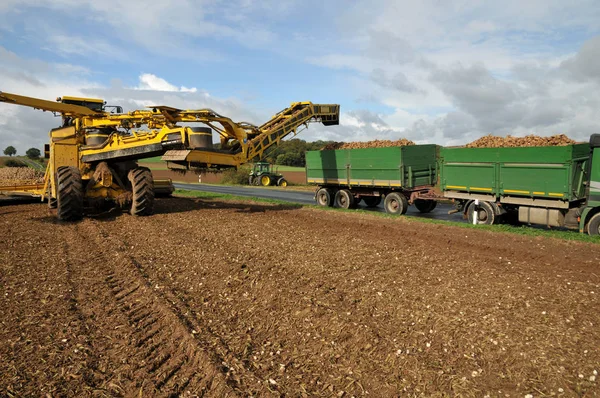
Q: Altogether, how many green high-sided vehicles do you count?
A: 2